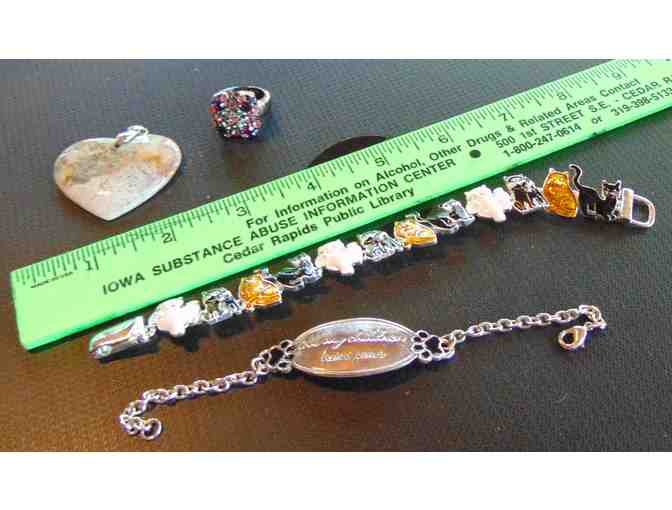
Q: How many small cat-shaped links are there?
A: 12